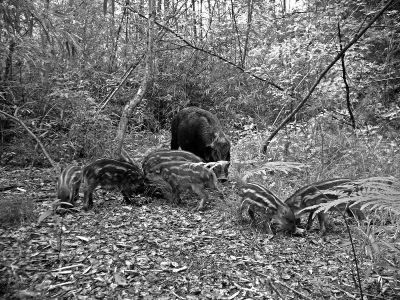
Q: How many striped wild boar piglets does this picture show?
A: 6